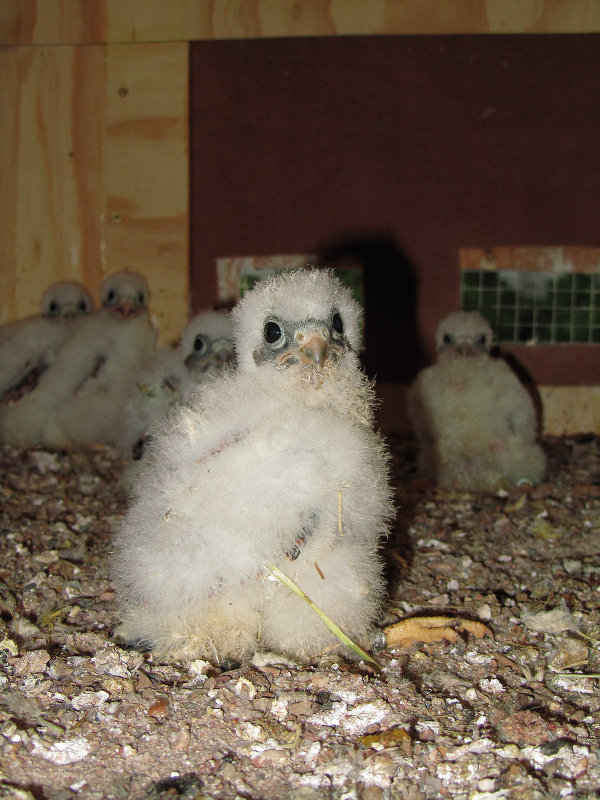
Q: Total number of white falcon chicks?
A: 5